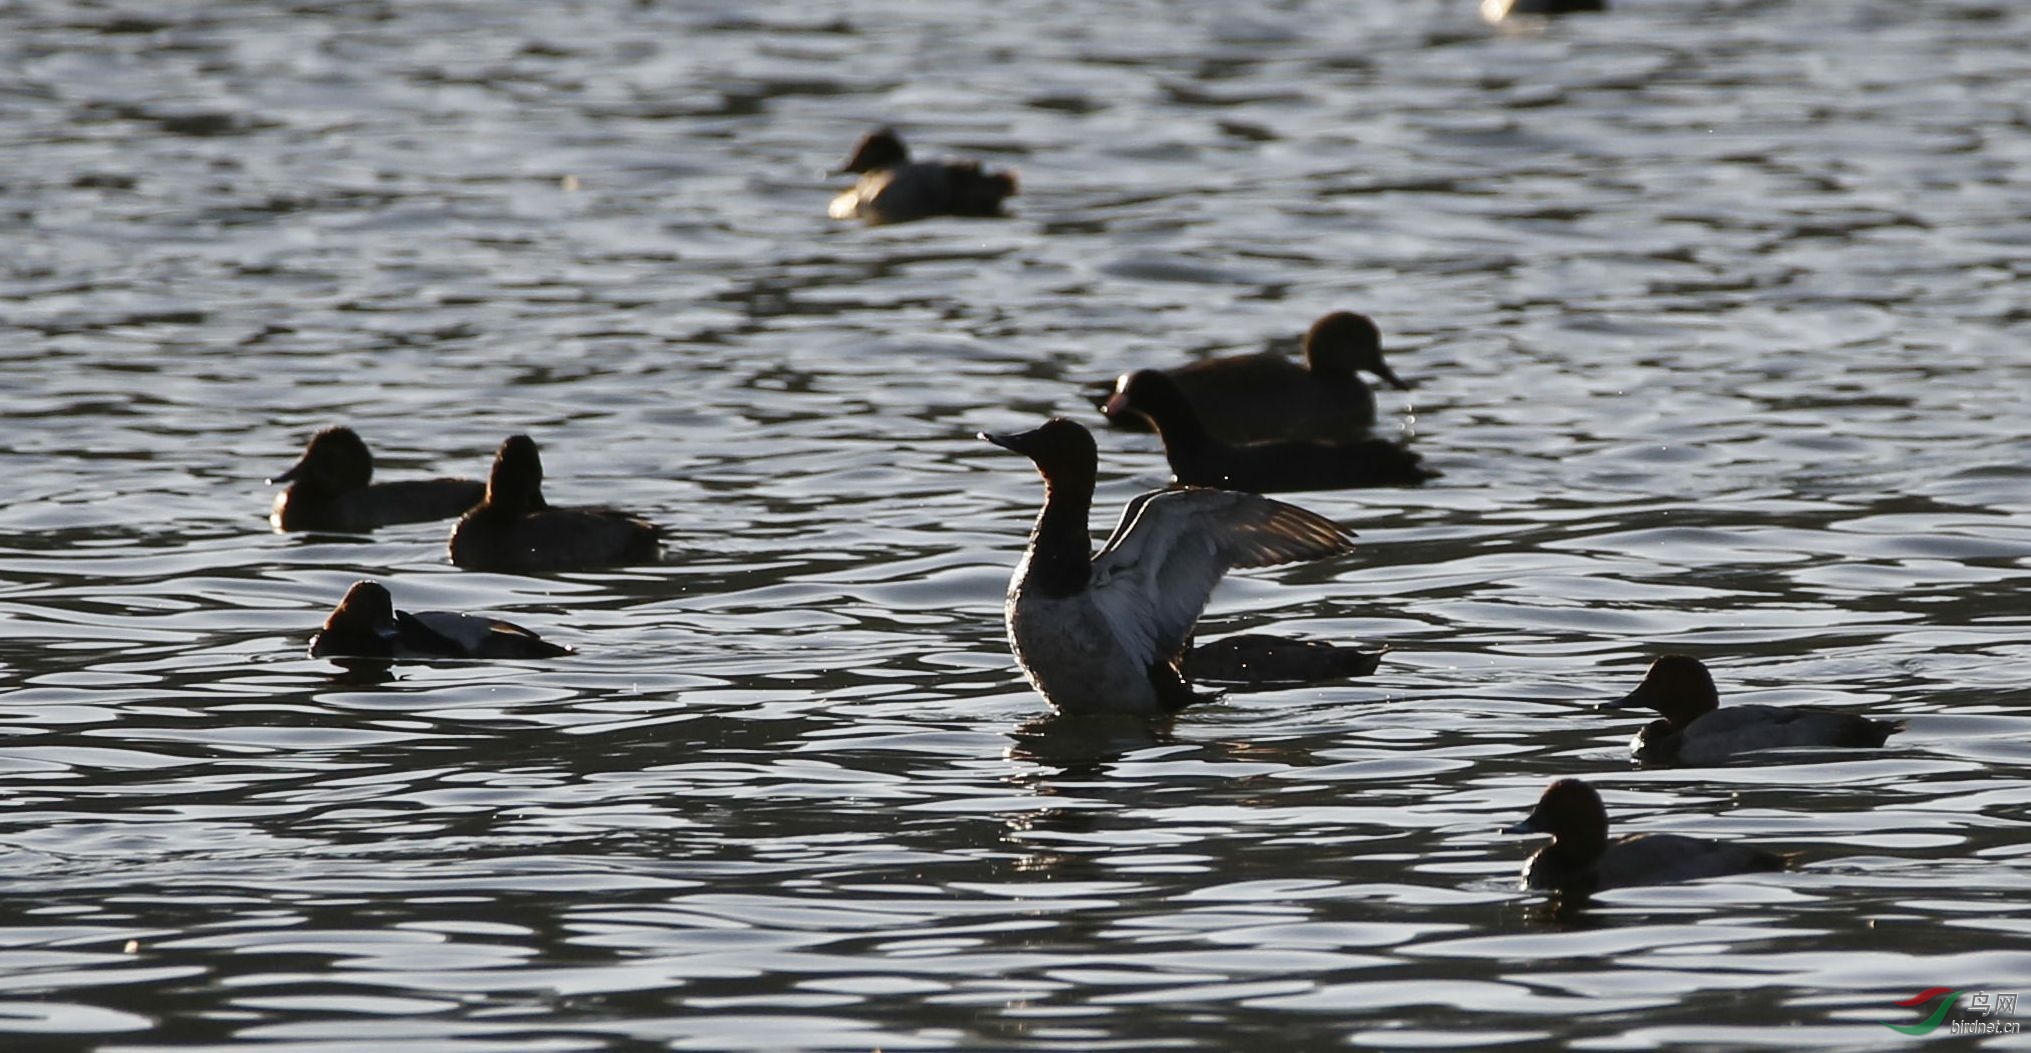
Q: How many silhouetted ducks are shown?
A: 11